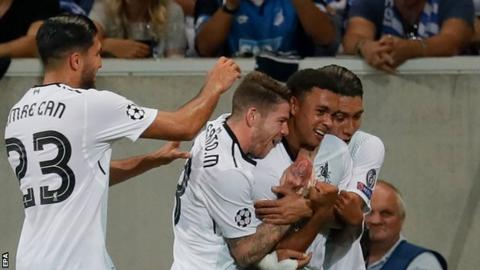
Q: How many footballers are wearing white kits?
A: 4